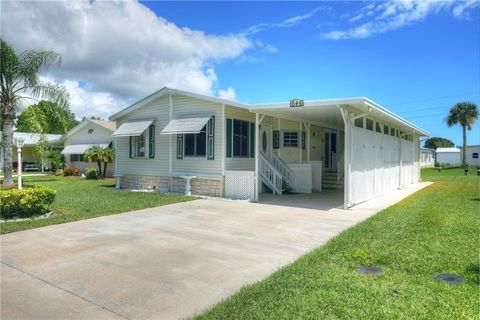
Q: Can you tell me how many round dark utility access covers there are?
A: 2